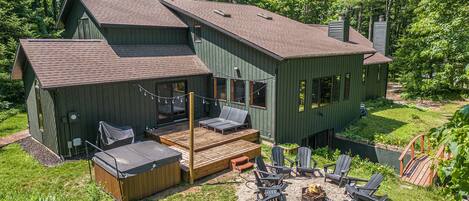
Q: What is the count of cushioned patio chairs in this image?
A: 2